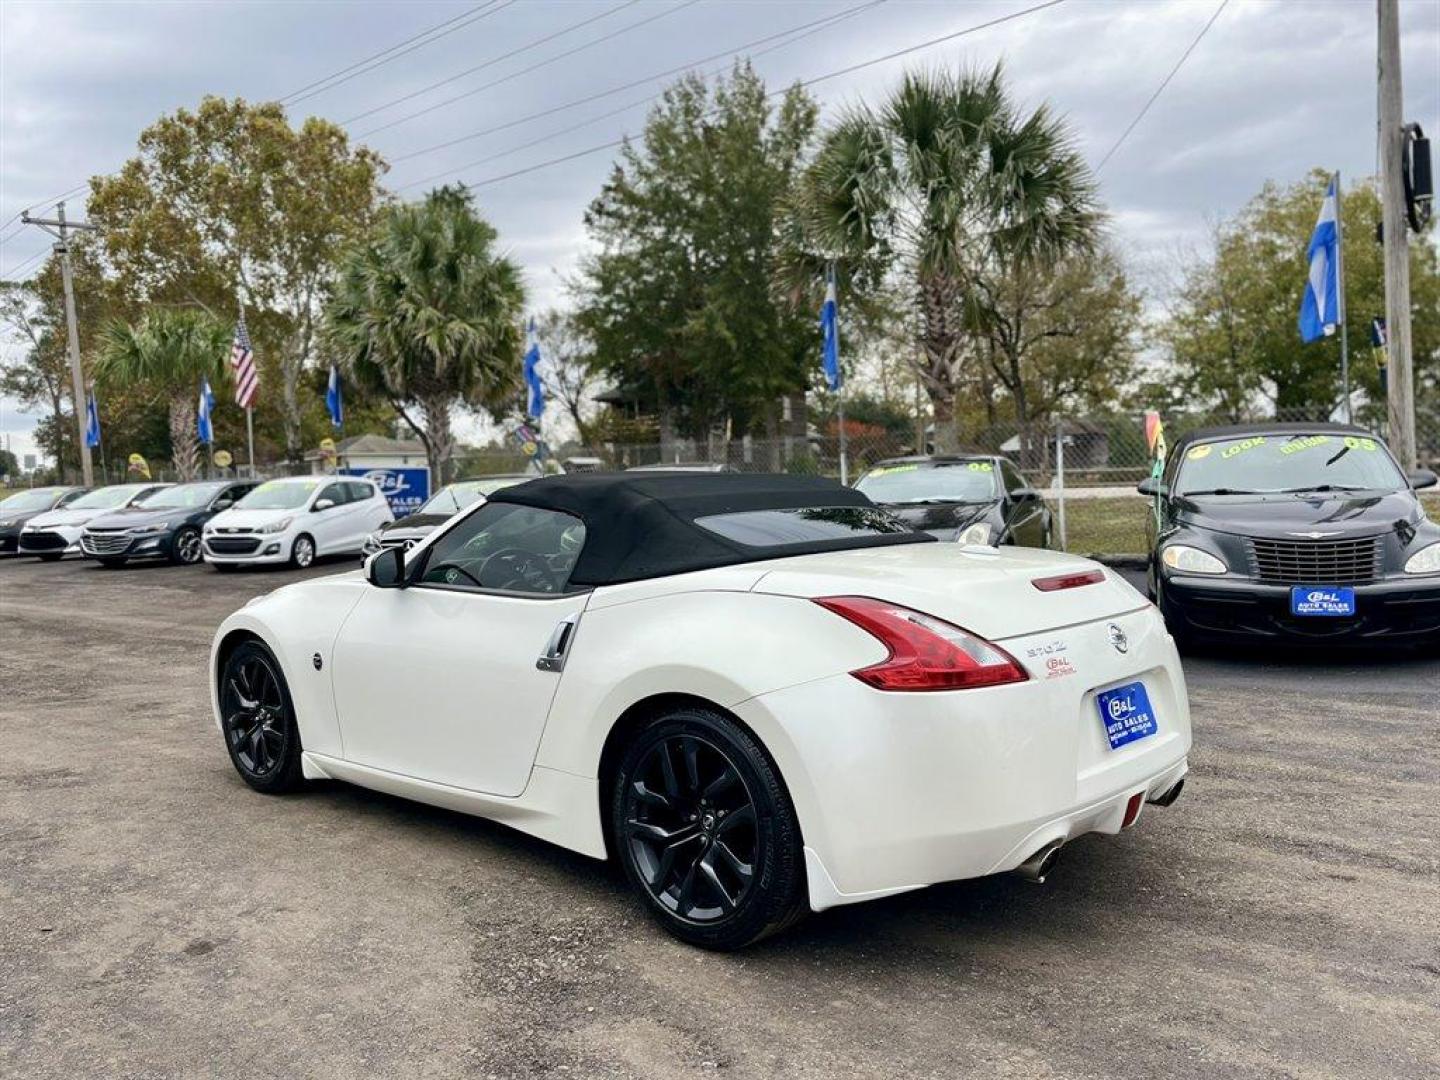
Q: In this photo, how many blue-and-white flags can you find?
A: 6